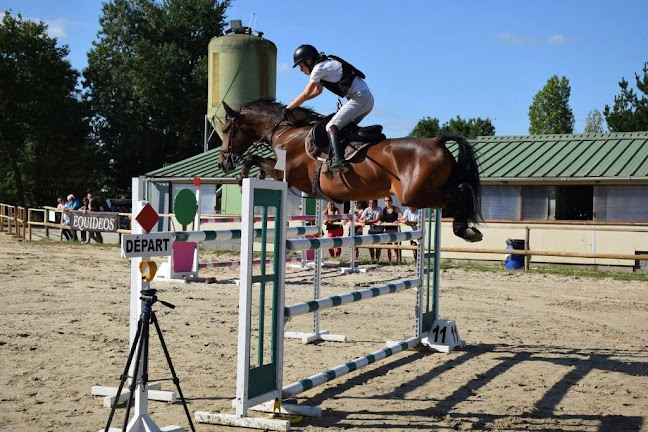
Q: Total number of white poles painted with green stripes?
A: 4